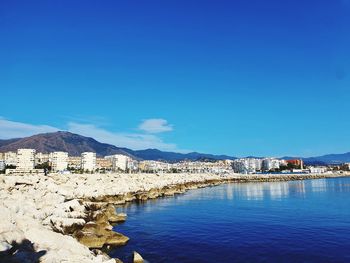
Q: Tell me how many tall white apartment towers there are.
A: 4